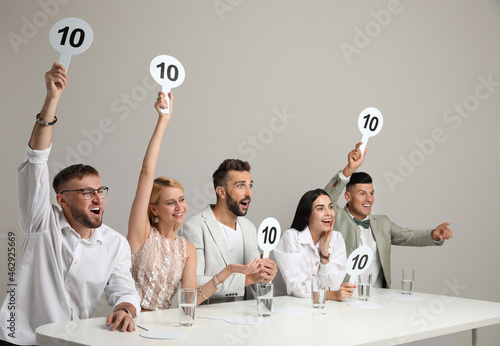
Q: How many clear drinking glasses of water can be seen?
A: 5